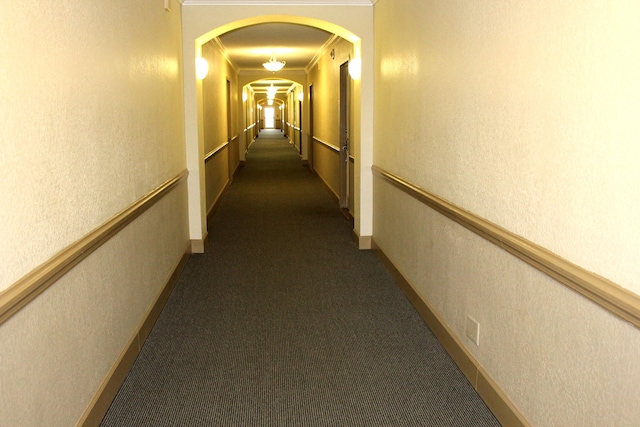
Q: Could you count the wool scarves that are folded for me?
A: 0